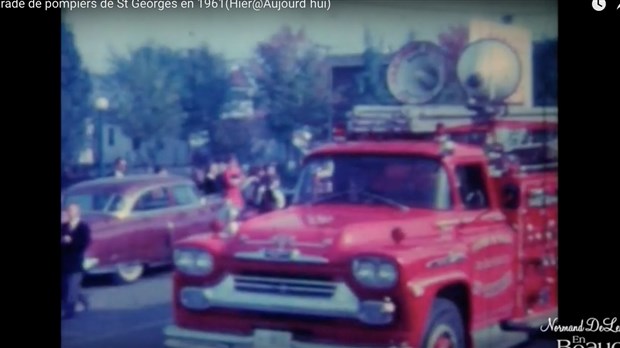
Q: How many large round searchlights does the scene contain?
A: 2